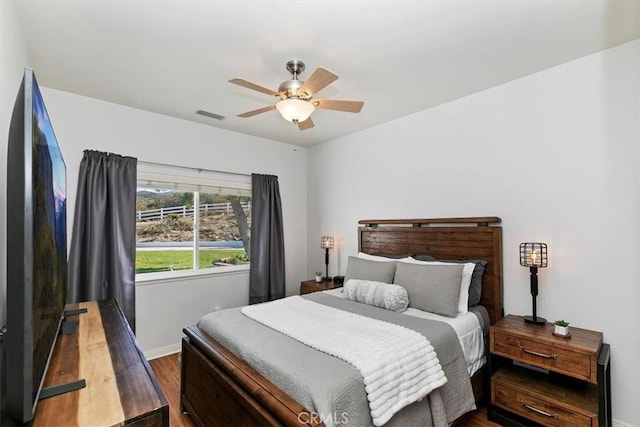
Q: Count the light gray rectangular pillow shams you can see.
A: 2